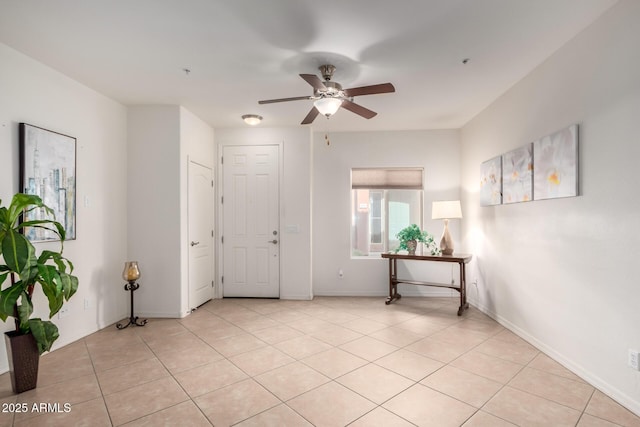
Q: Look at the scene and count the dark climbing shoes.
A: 0